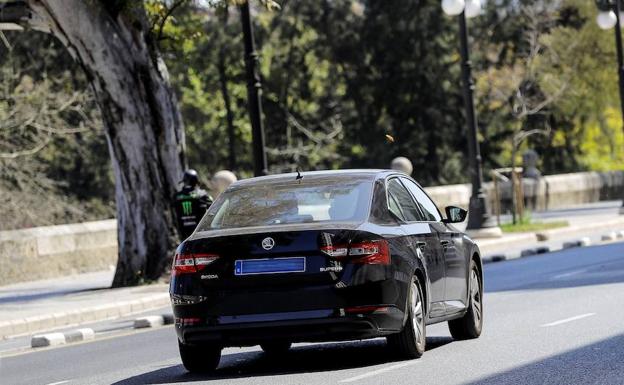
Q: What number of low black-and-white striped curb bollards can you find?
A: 6